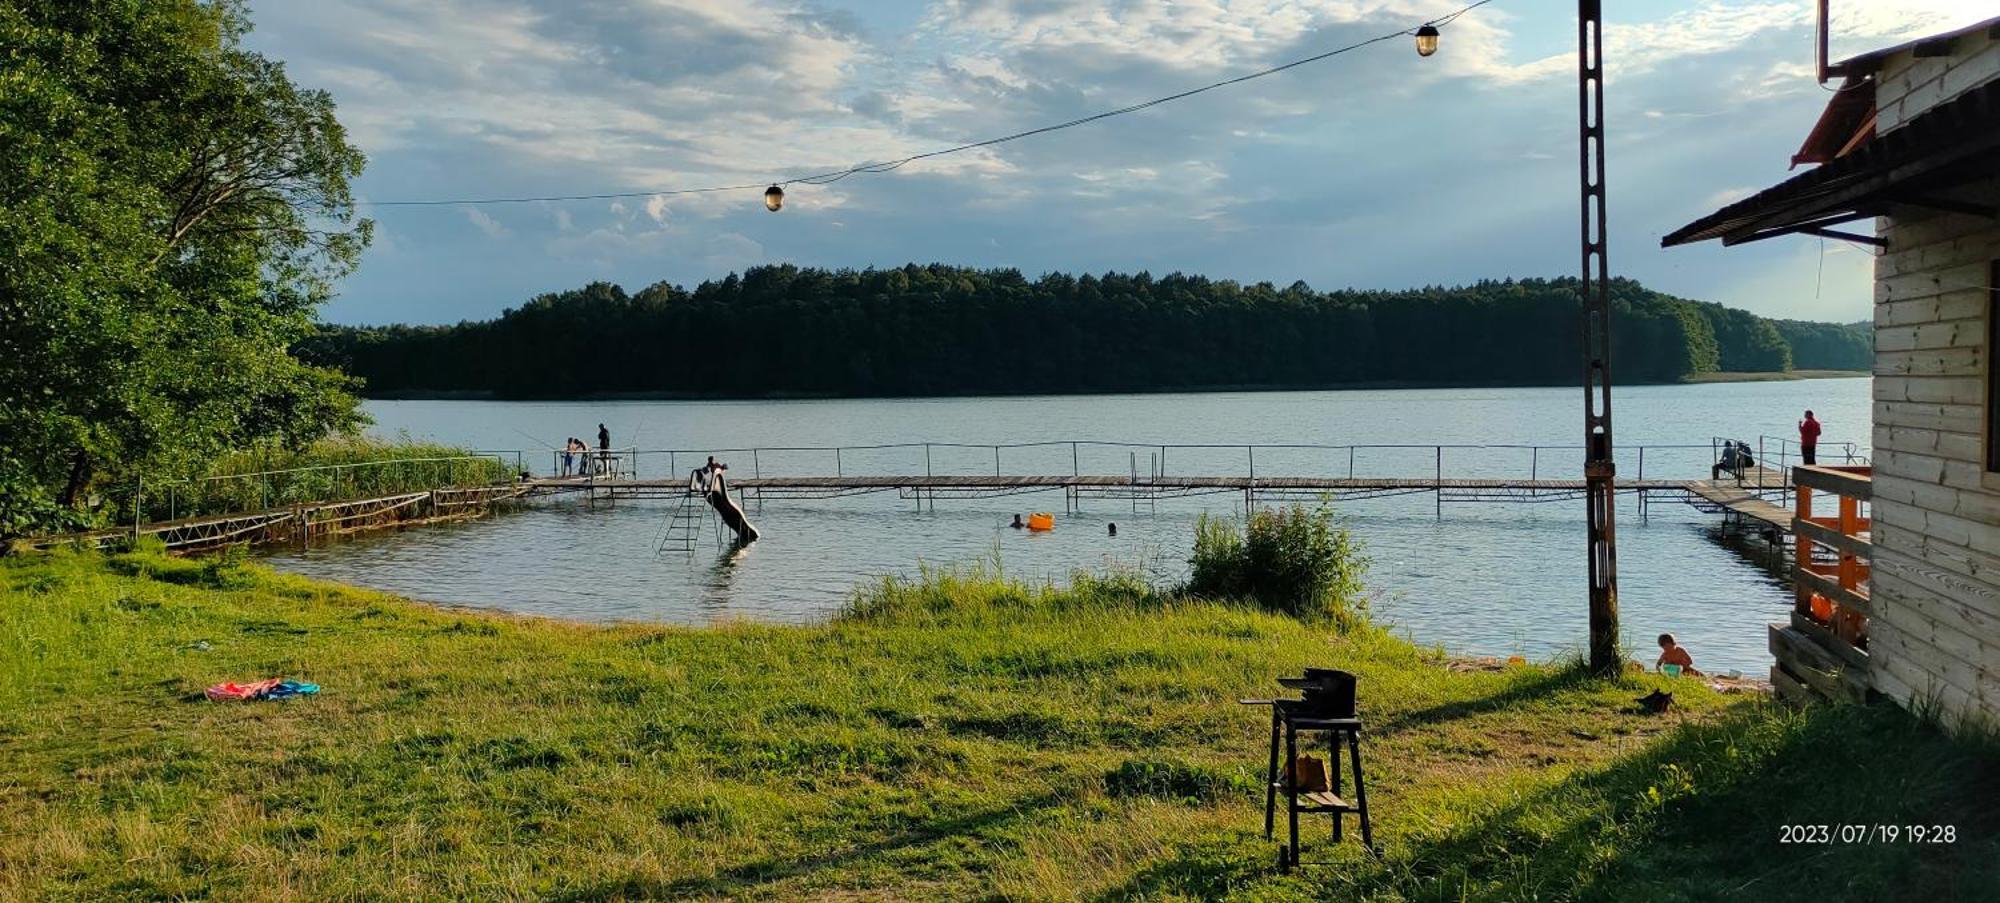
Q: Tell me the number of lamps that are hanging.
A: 2